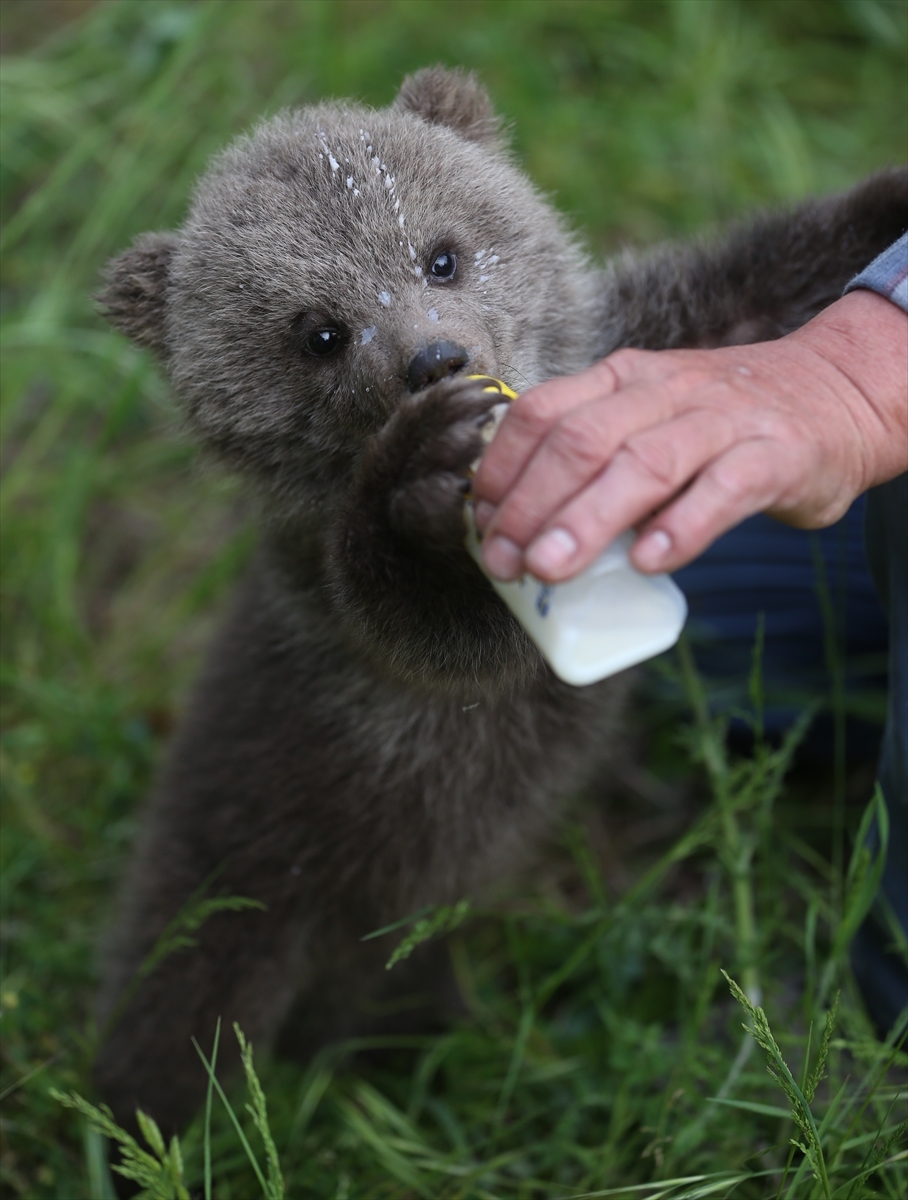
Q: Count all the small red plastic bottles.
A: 0